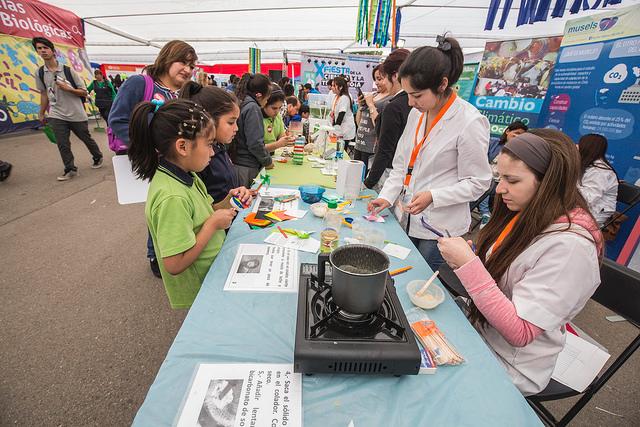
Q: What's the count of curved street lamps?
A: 0